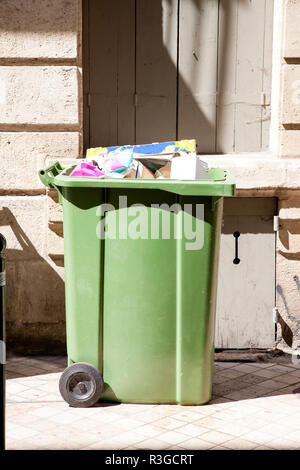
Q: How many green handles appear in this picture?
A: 1